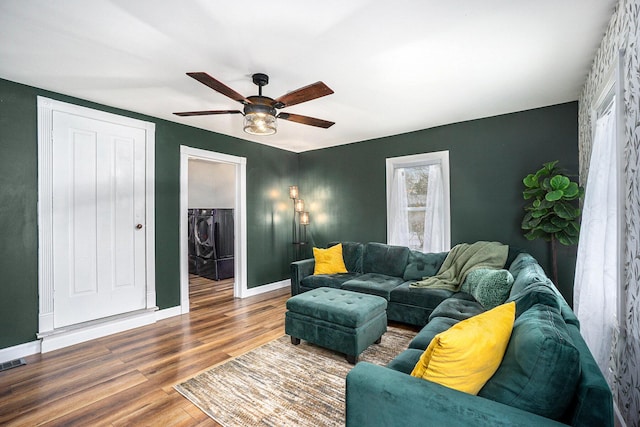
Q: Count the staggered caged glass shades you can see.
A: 3